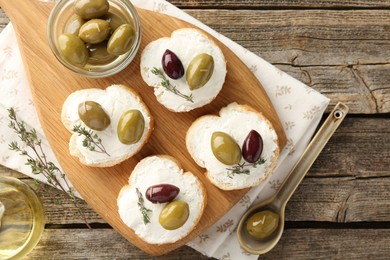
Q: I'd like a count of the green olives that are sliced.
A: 0